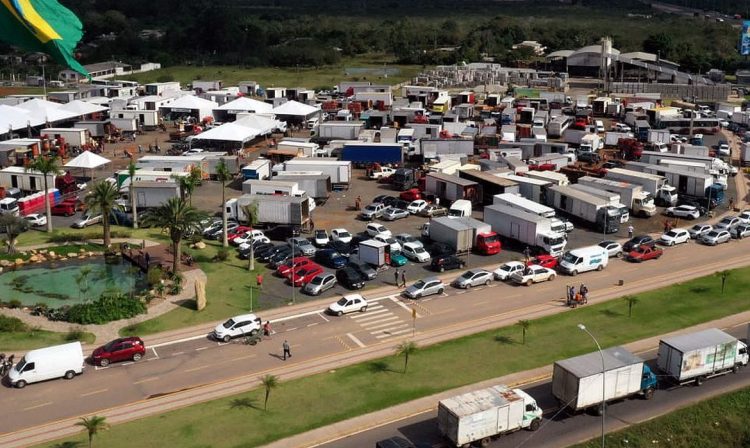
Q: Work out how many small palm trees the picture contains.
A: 6